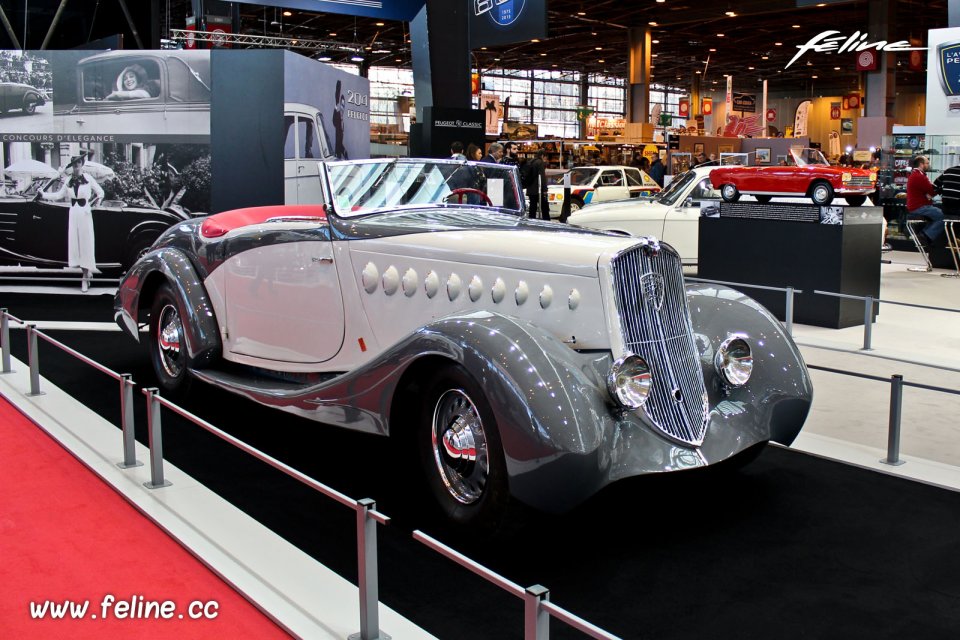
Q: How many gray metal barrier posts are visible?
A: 9